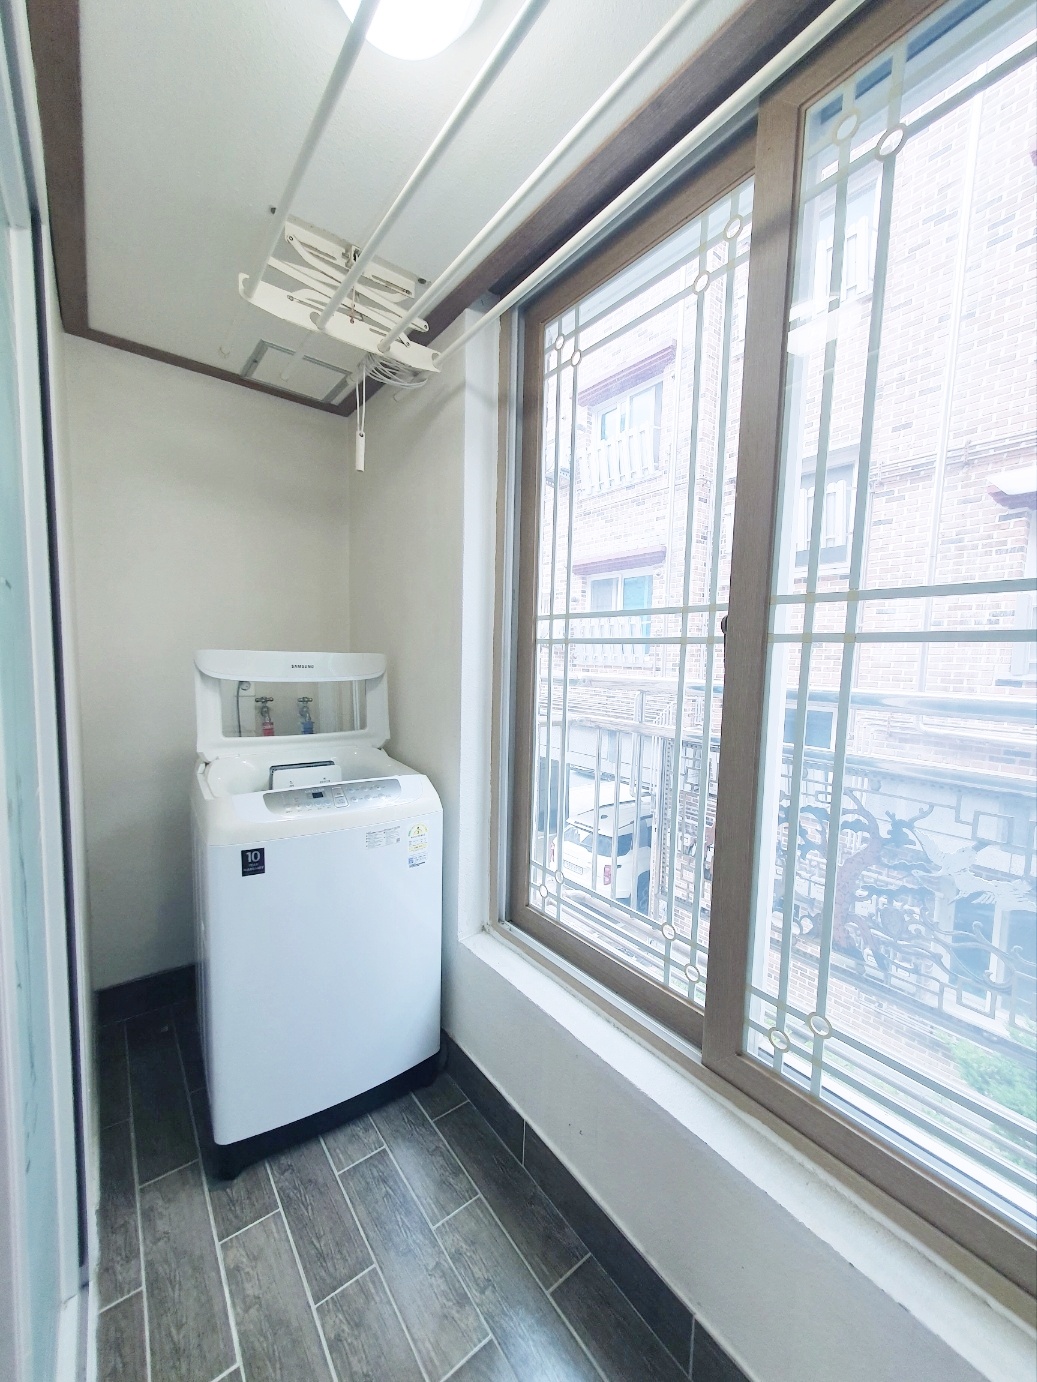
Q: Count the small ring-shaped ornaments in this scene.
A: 12